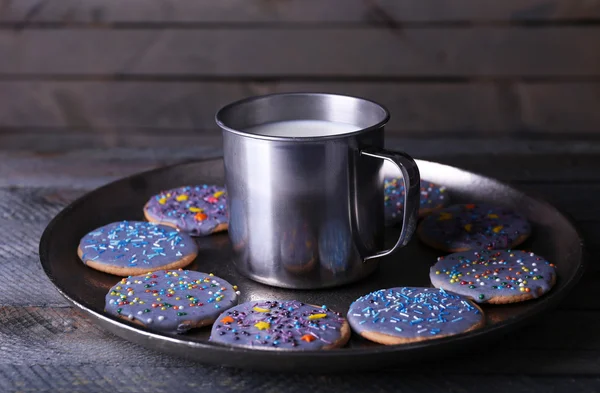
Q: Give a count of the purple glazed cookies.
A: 8